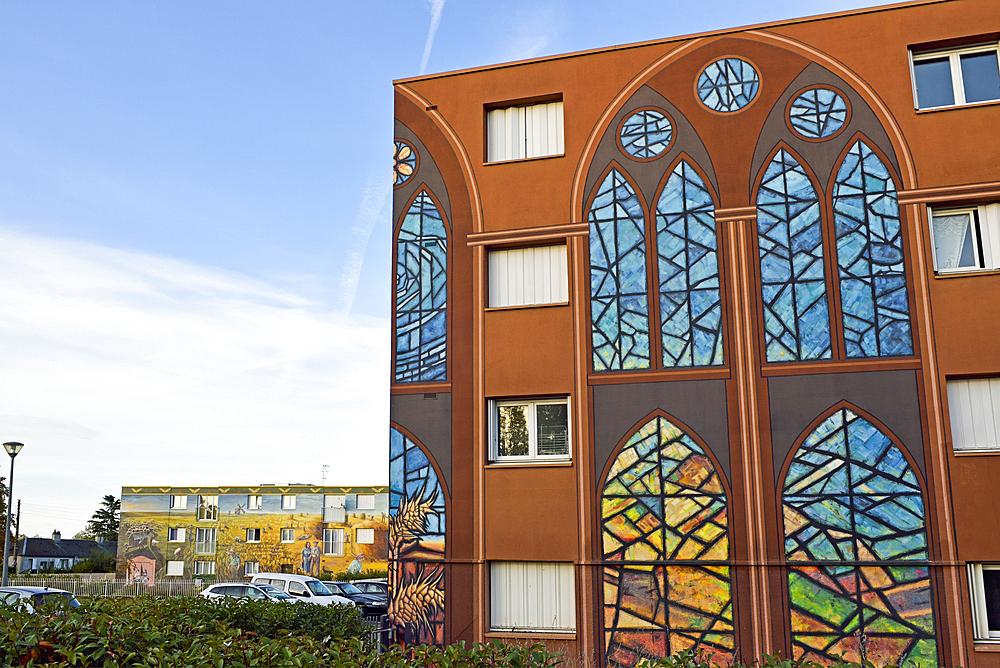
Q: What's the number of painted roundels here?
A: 4